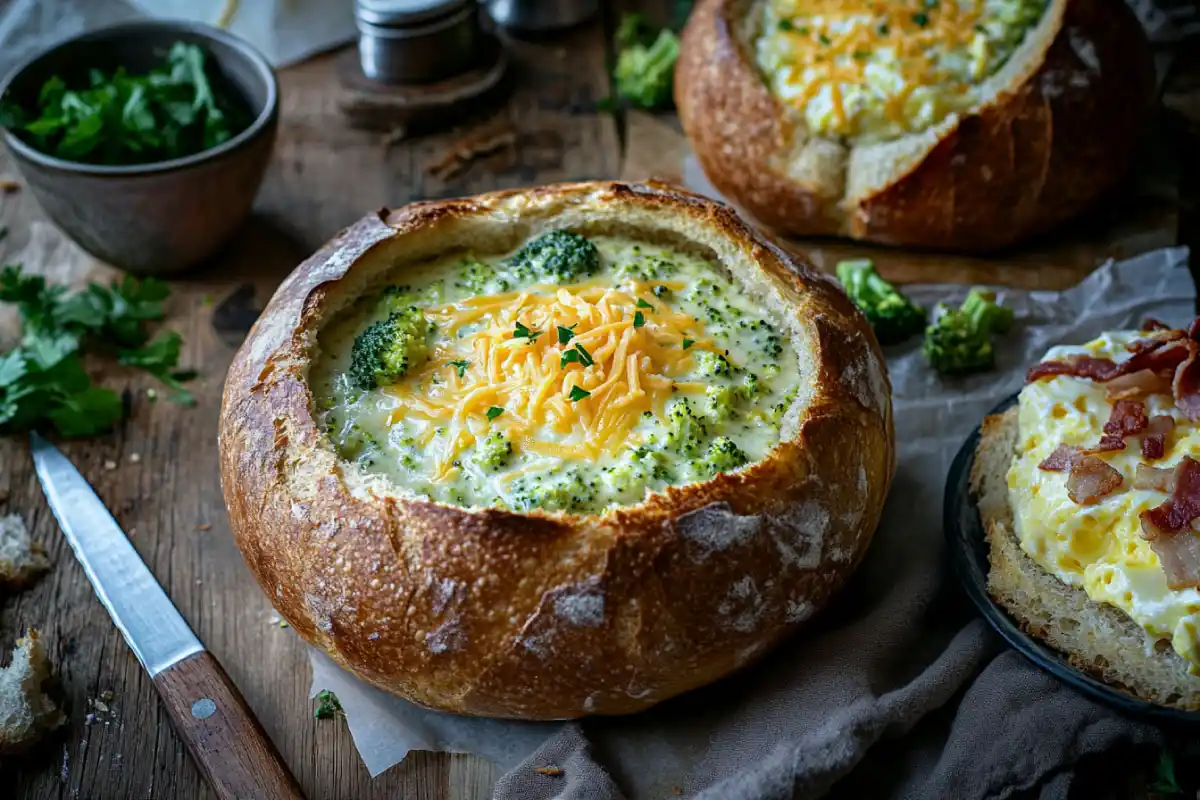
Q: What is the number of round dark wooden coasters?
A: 1